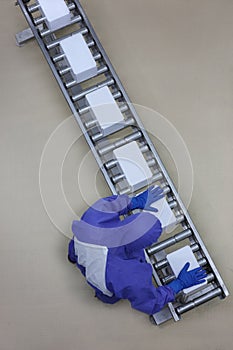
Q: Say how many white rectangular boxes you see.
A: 6